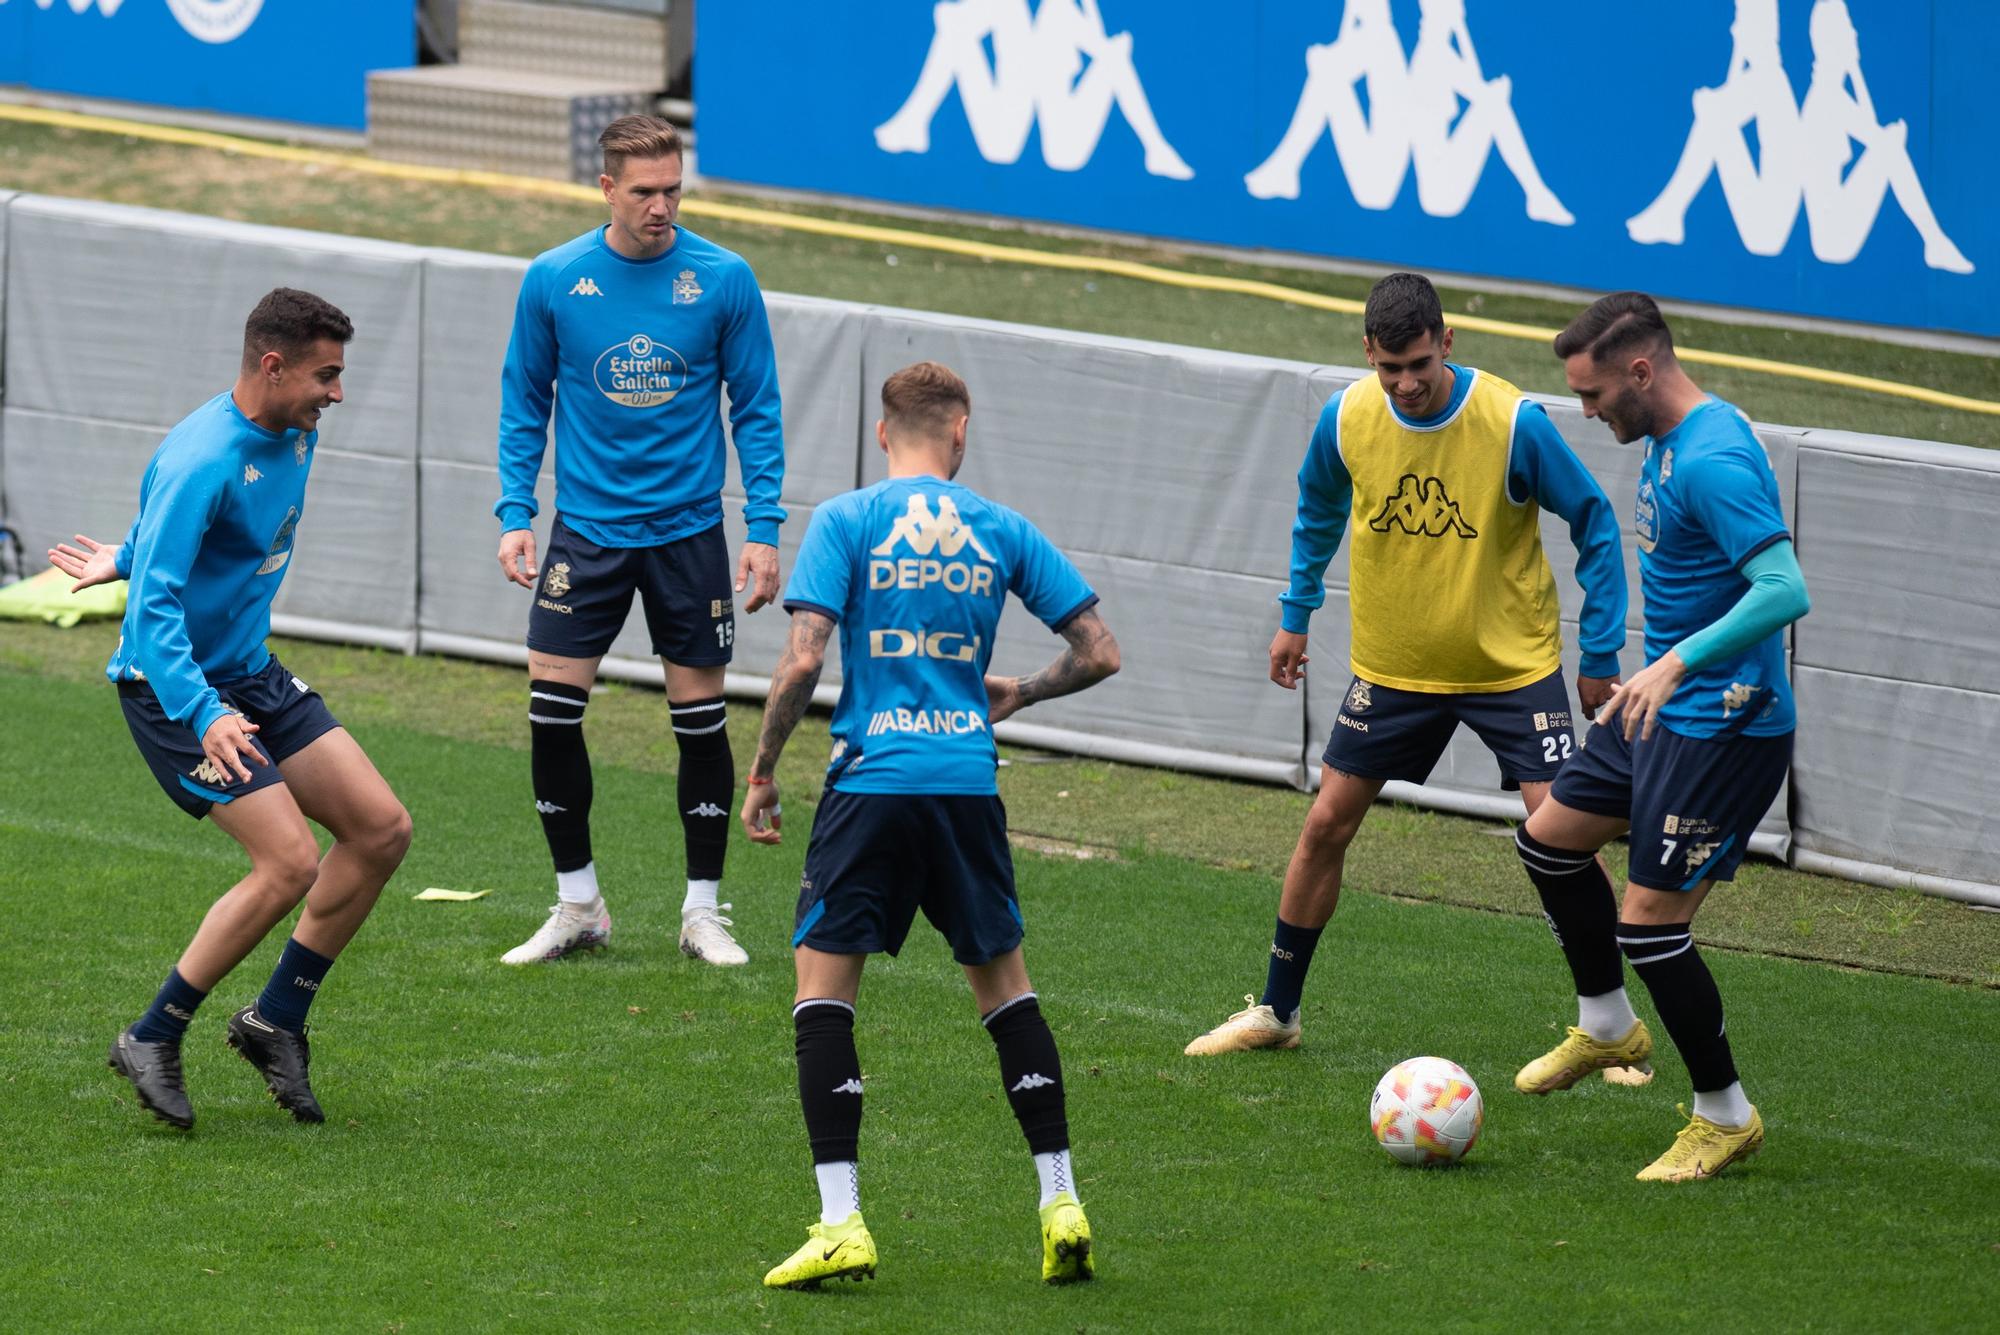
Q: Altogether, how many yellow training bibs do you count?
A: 1